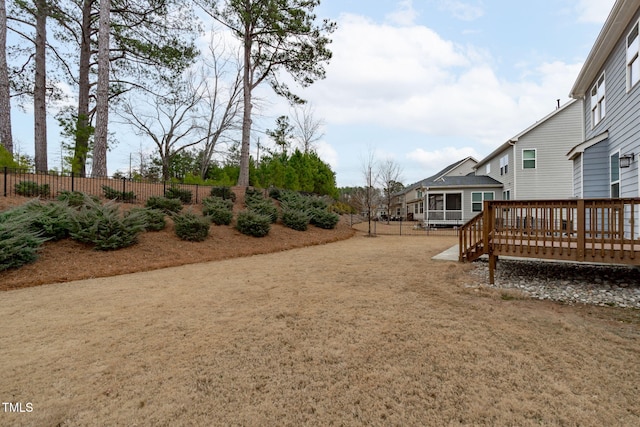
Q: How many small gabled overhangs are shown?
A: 1